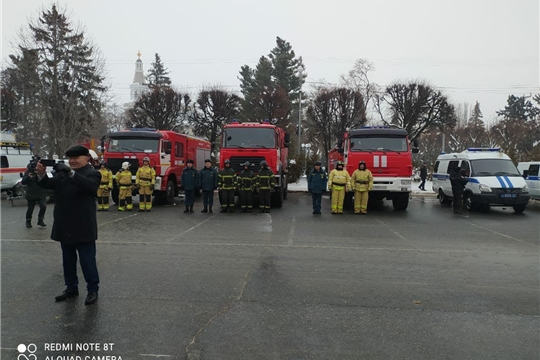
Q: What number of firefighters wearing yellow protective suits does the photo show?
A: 5